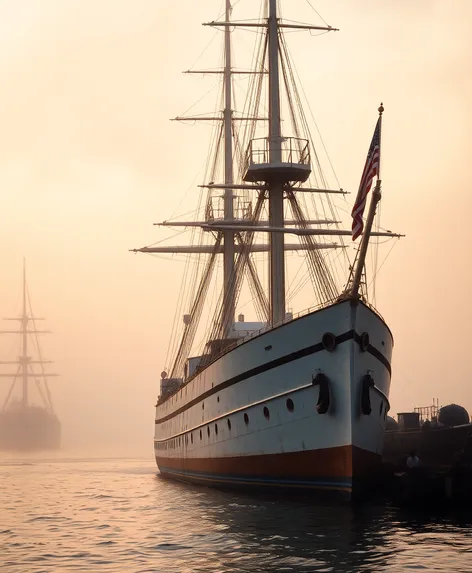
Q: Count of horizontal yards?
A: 11